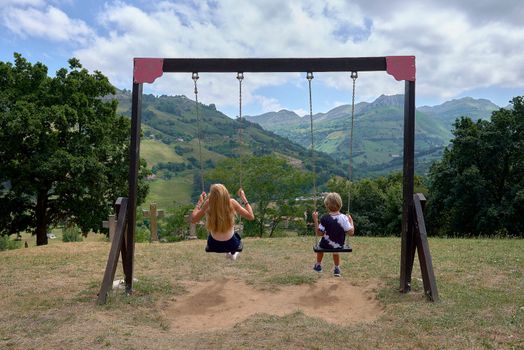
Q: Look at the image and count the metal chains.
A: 4